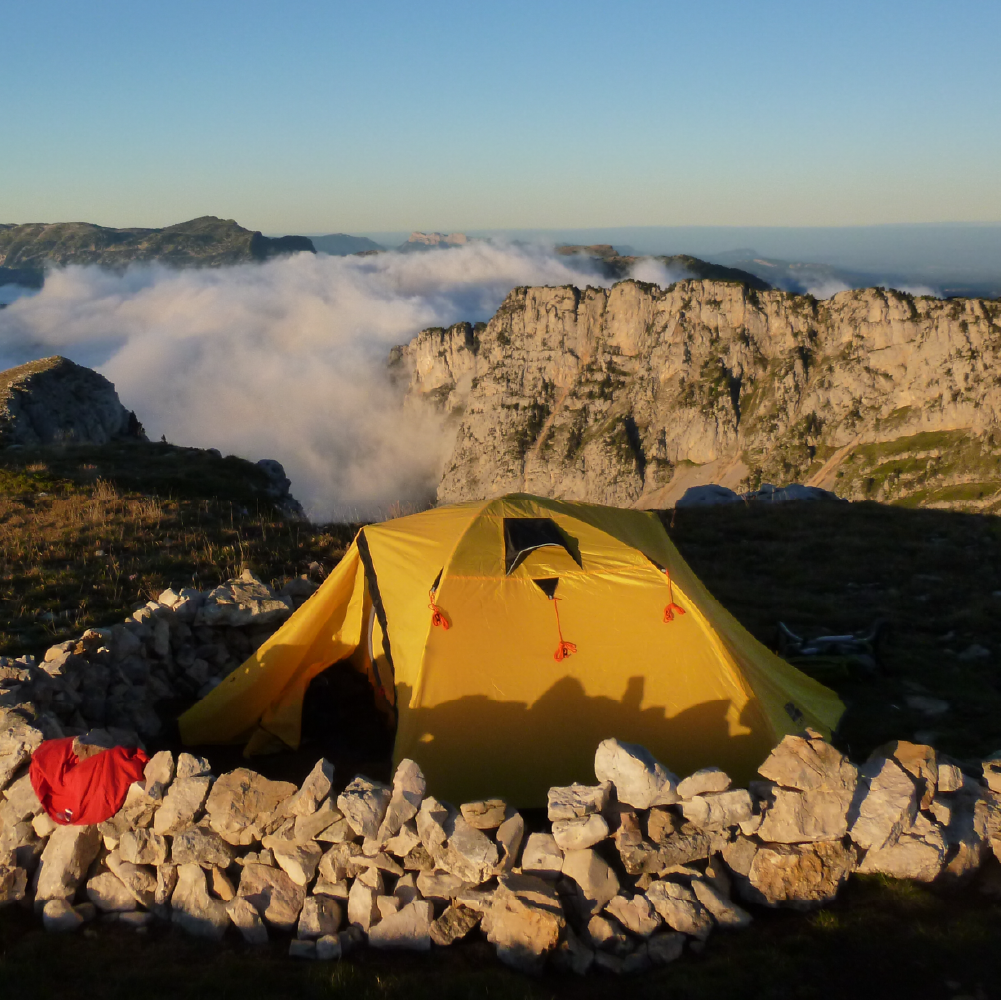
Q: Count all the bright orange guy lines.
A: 3